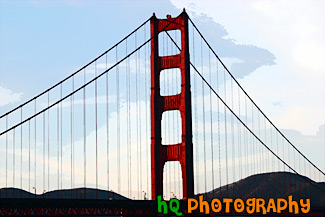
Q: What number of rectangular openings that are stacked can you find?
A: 4